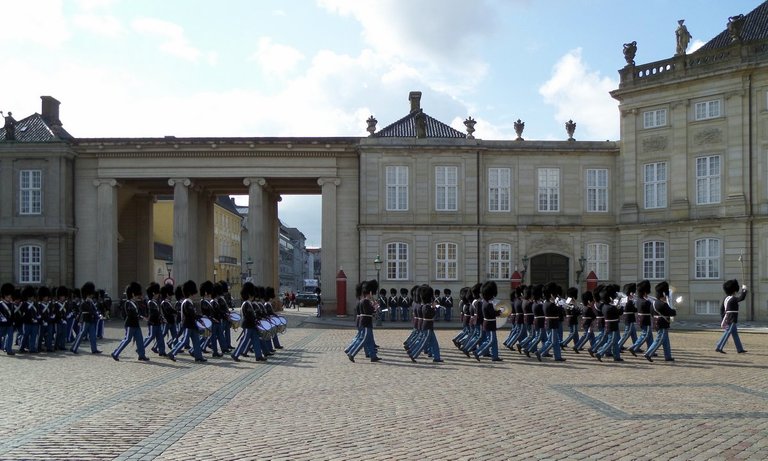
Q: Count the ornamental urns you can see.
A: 6